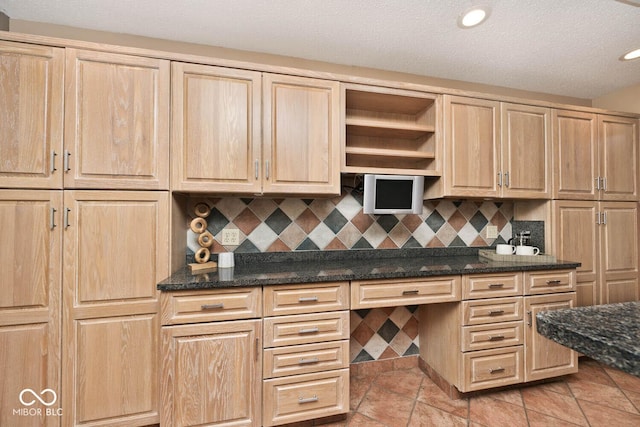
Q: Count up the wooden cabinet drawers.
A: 11